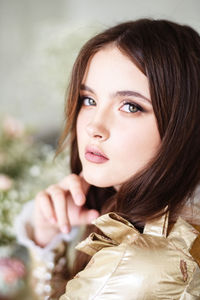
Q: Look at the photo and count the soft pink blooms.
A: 3